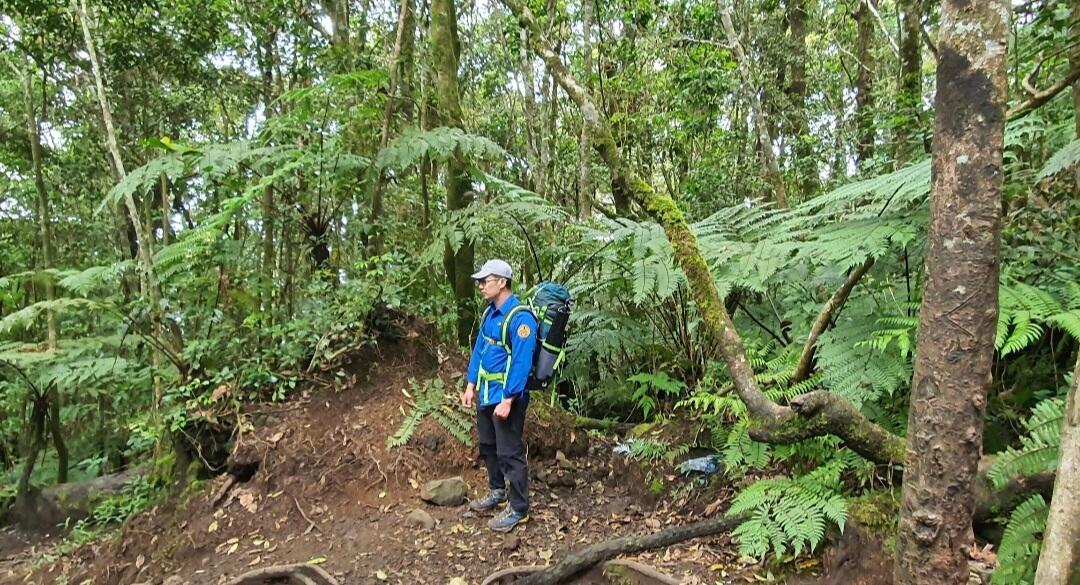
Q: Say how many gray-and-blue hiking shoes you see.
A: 2